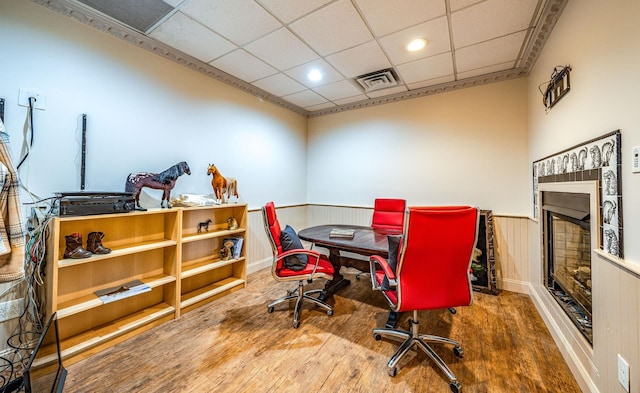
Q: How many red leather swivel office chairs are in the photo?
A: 3